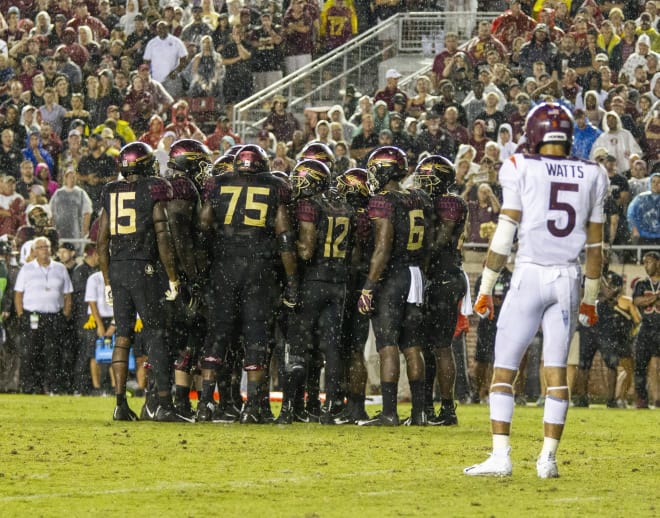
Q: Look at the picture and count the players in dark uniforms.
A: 11